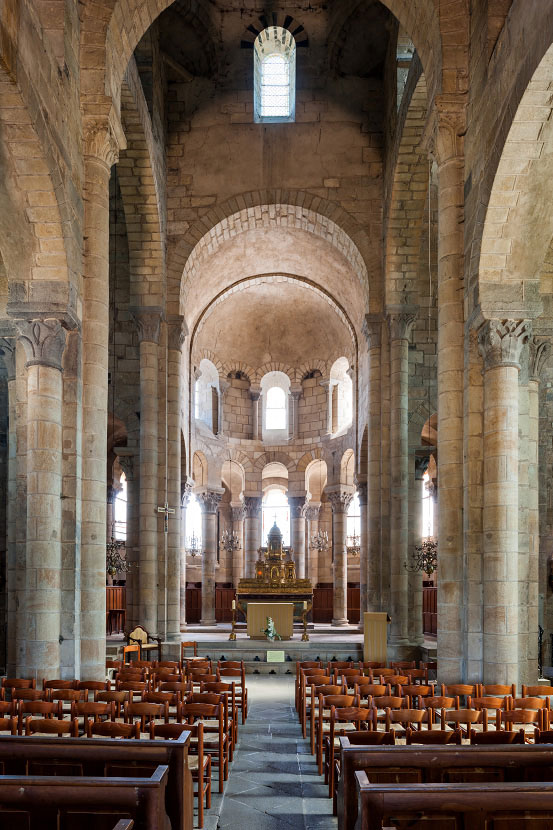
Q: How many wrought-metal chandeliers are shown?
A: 6